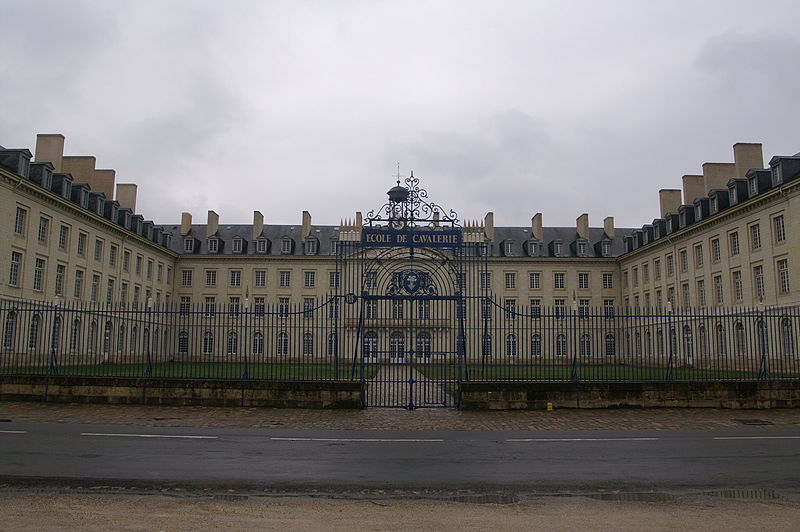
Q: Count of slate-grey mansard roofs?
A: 3